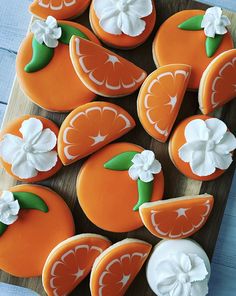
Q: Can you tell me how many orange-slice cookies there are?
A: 8